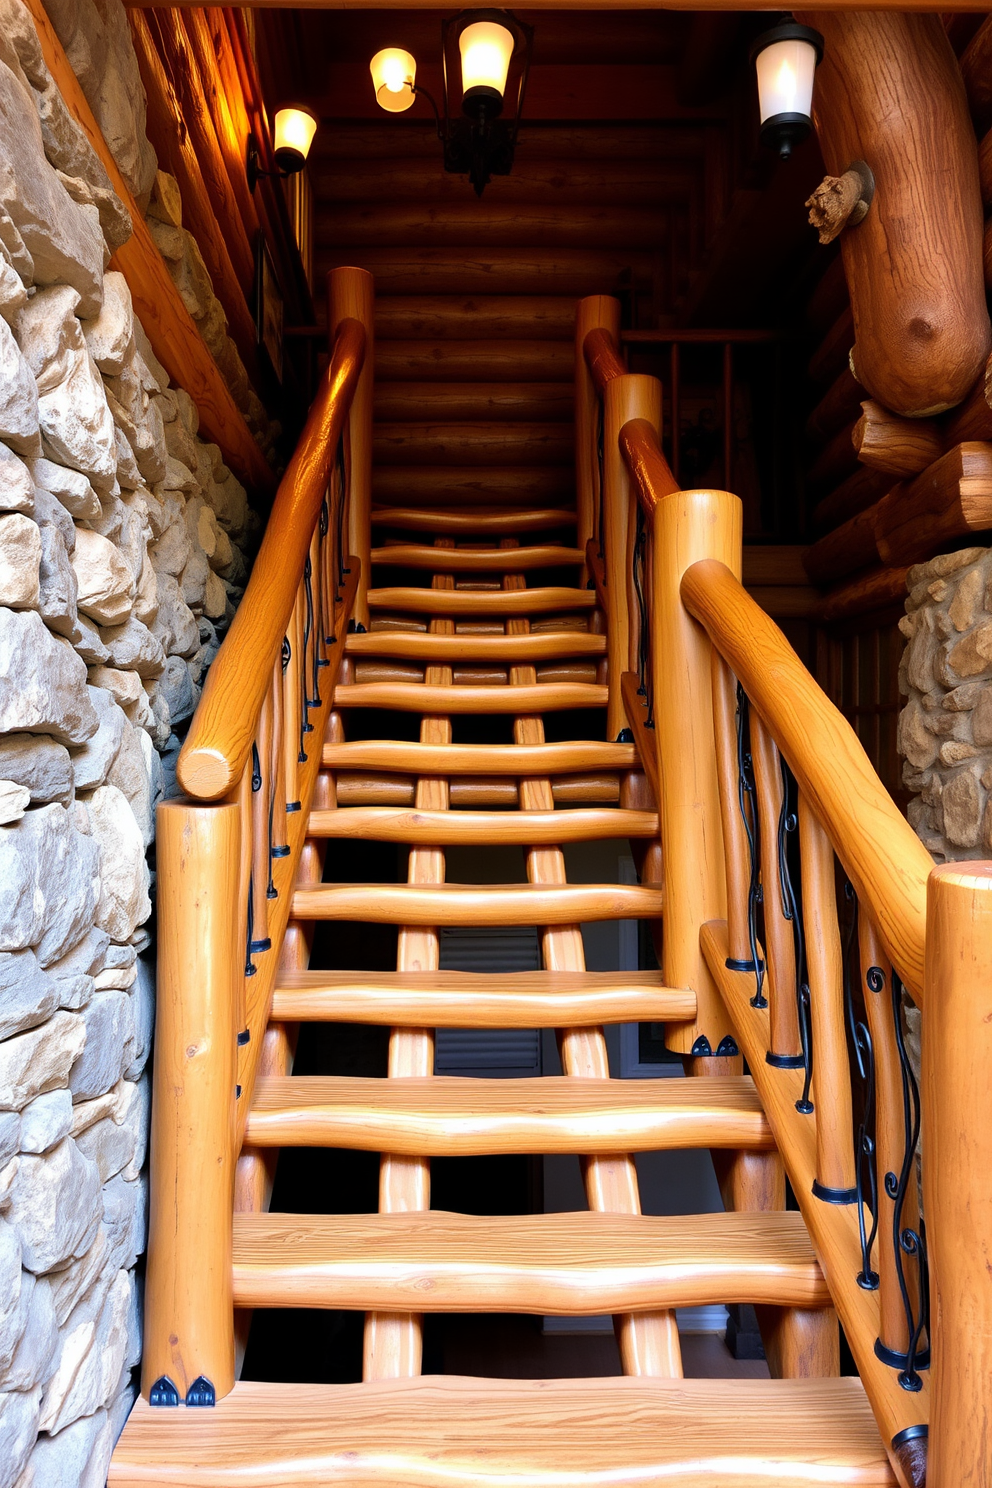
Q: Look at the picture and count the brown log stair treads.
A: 12